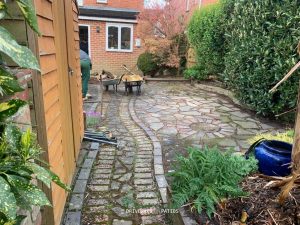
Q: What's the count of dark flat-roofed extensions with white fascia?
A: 1